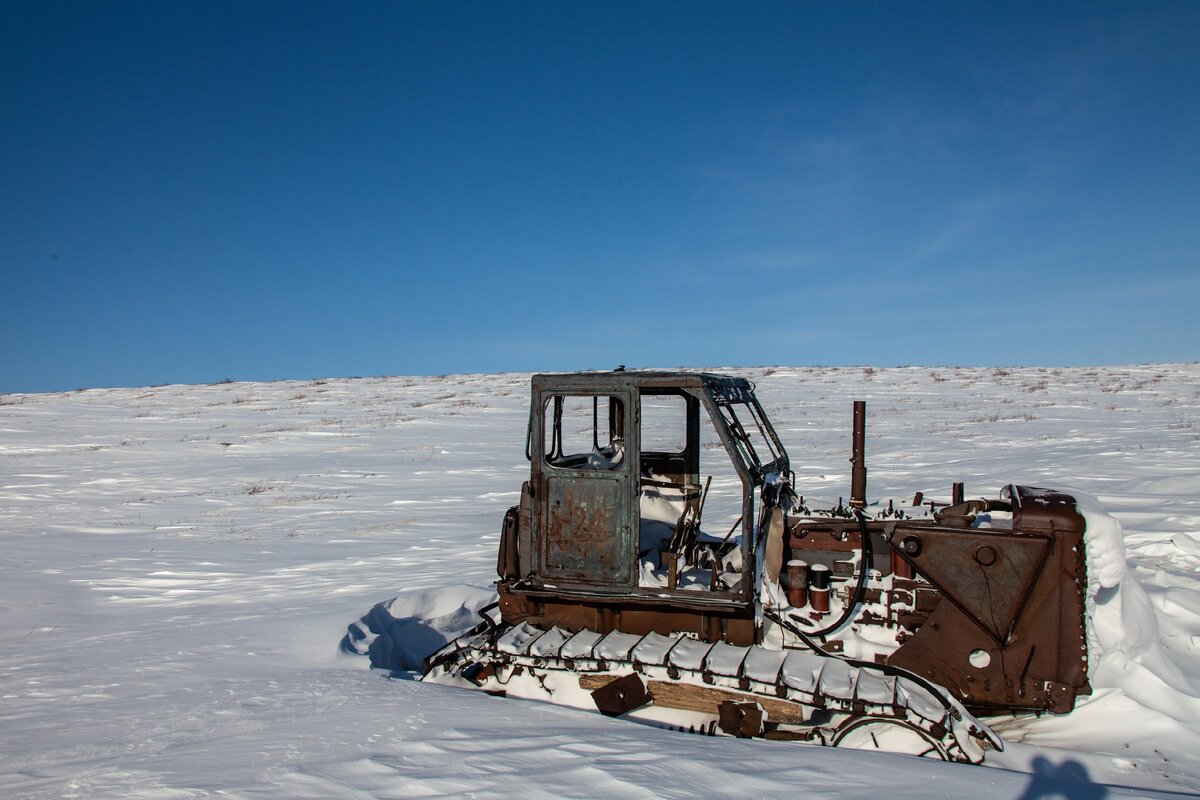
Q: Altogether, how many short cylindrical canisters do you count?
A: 2